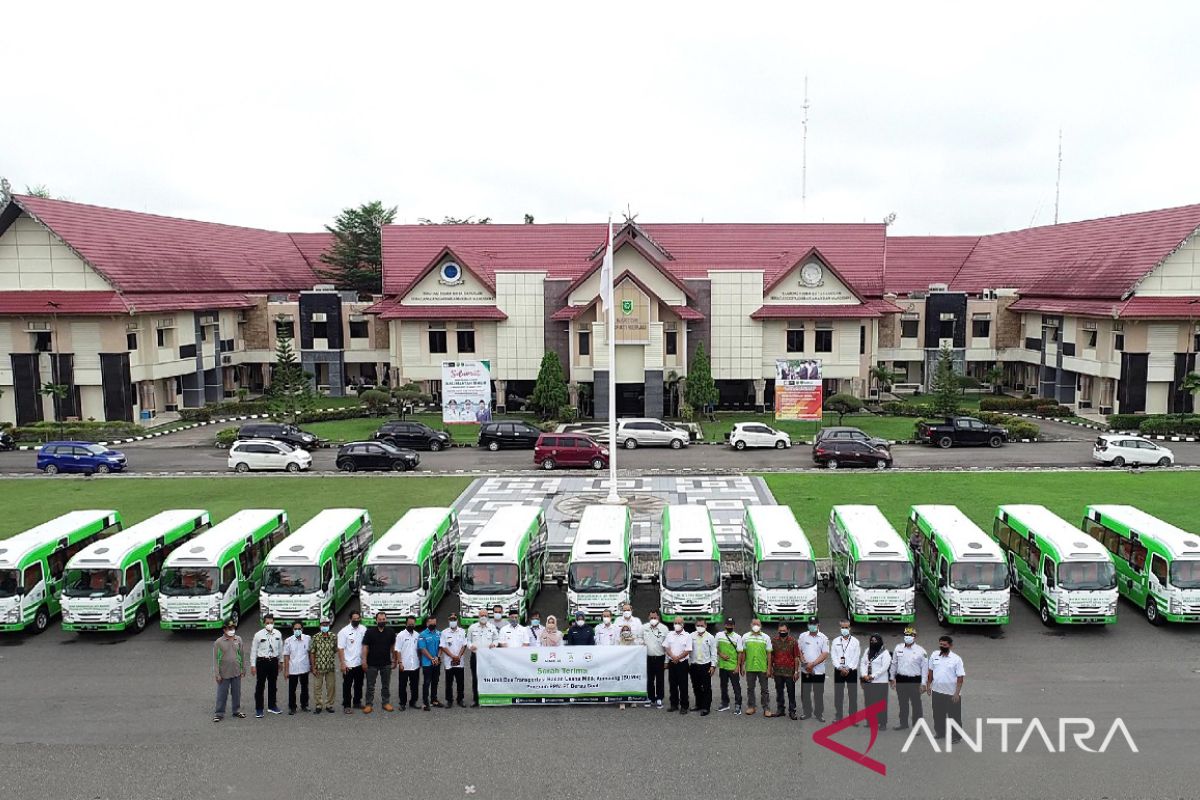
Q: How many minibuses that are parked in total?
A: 13